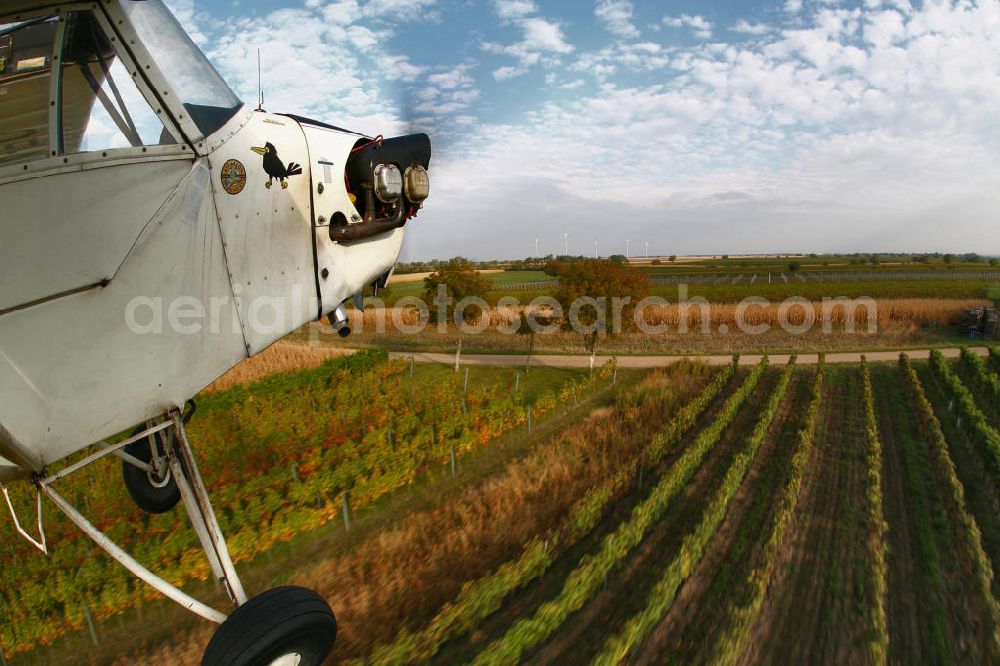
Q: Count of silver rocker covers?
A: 2